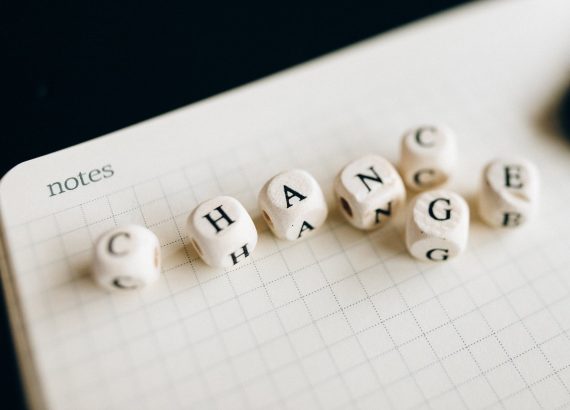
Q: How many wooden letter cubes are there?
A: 7